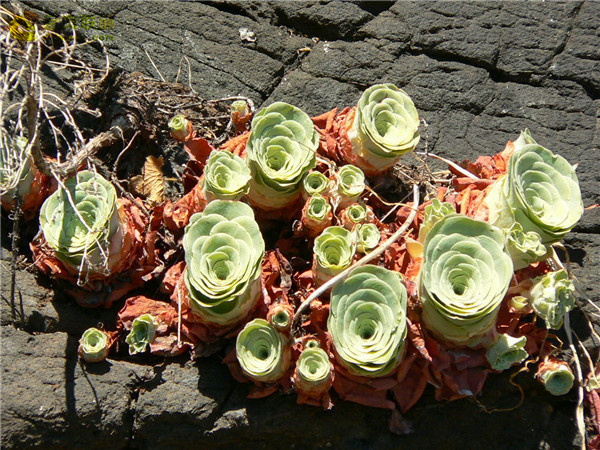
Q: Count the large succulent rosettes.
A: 7